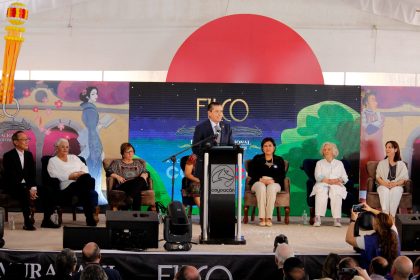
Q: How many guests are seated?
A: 7